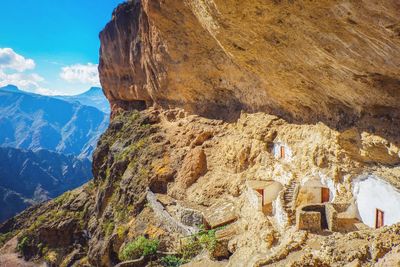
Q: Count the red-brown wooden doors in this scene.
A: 4